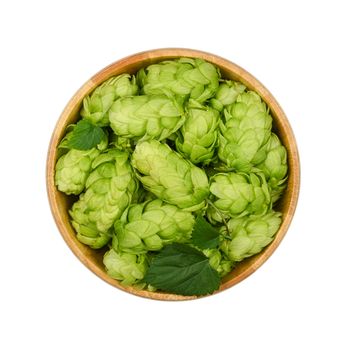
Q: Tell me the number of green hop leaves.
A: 3